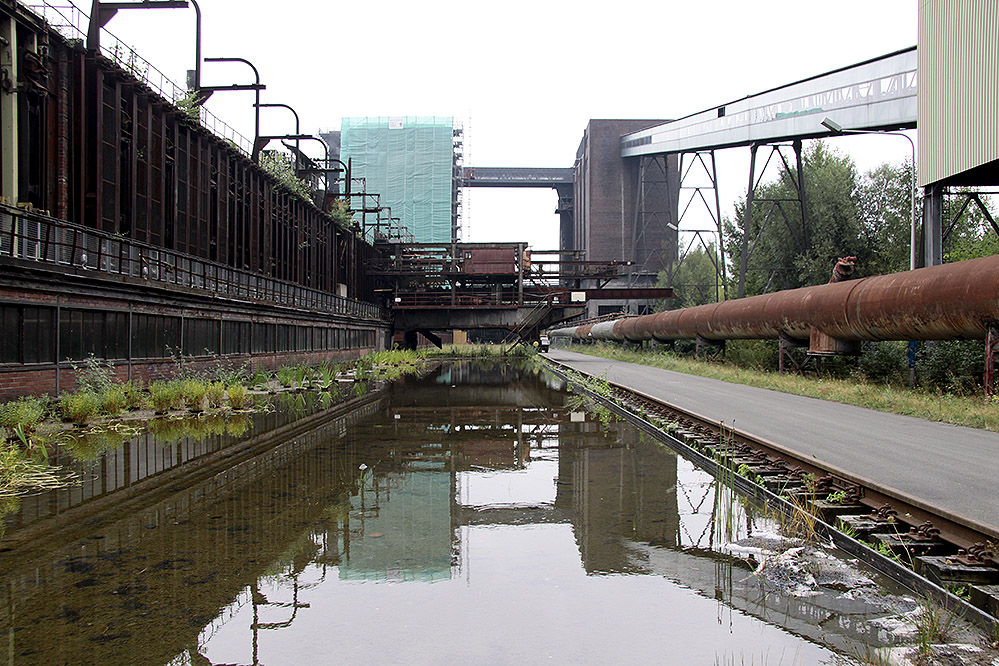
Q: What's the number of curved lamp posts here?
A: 2